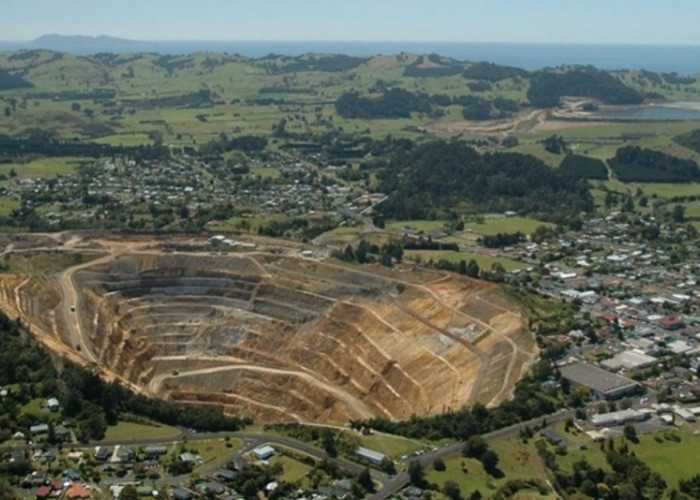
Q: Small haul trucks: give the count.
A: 3